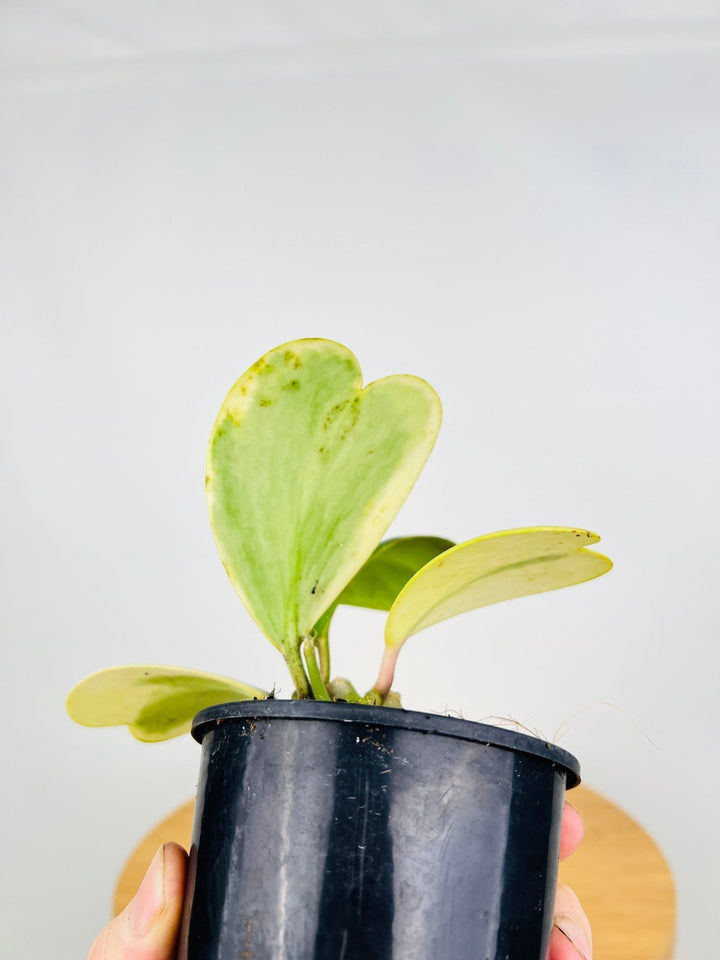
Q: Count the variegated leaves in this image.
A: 3